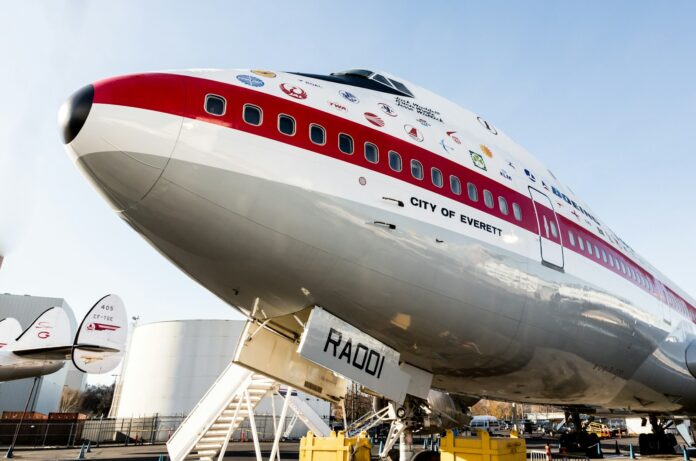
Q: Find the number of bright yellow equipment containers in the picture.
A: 2